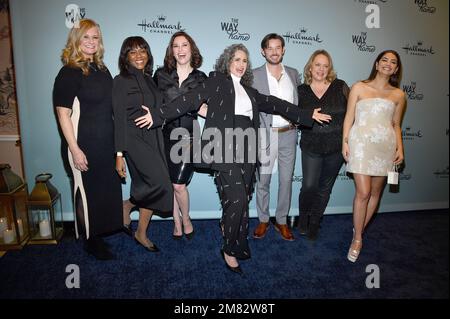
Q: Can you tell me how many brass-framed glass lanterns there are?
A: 2